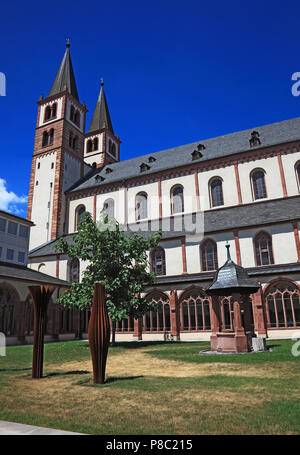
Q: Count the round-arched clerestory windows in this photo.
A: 7